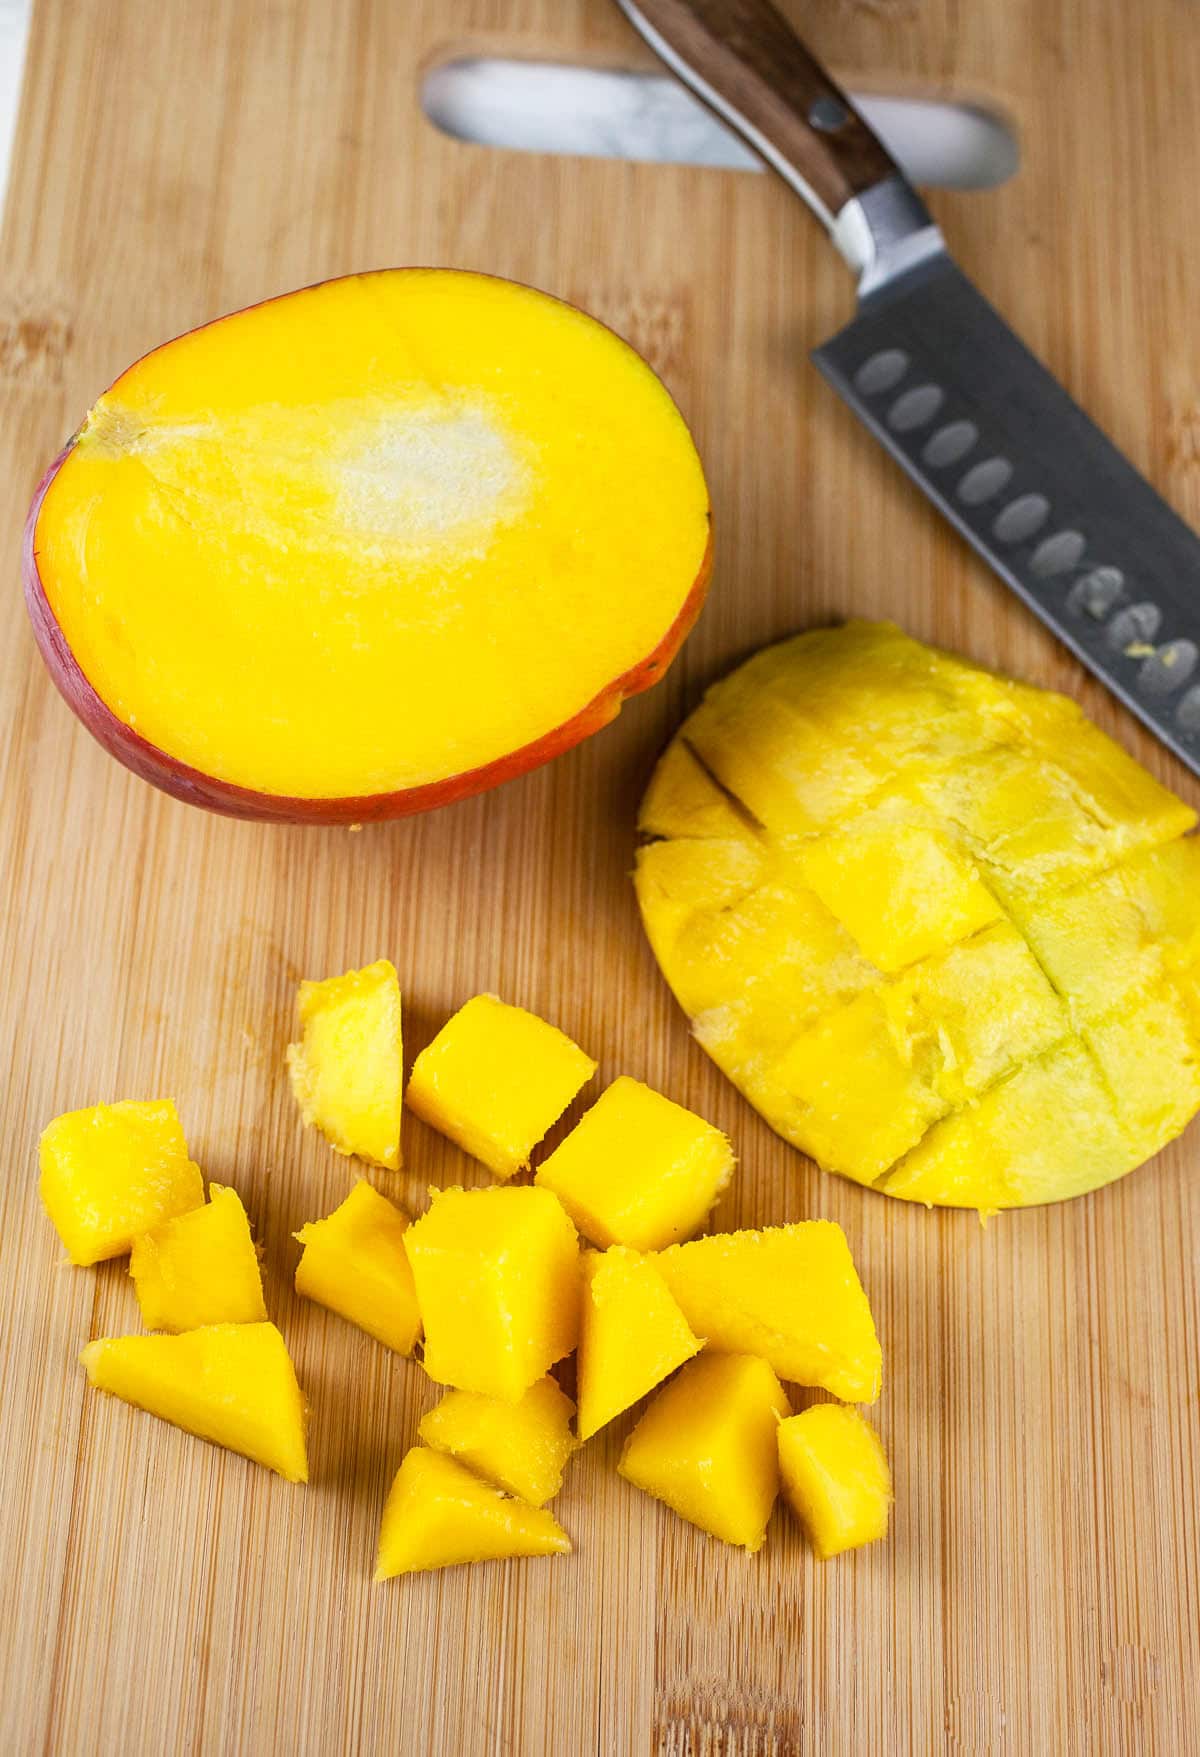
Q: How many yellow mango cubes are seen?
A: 14